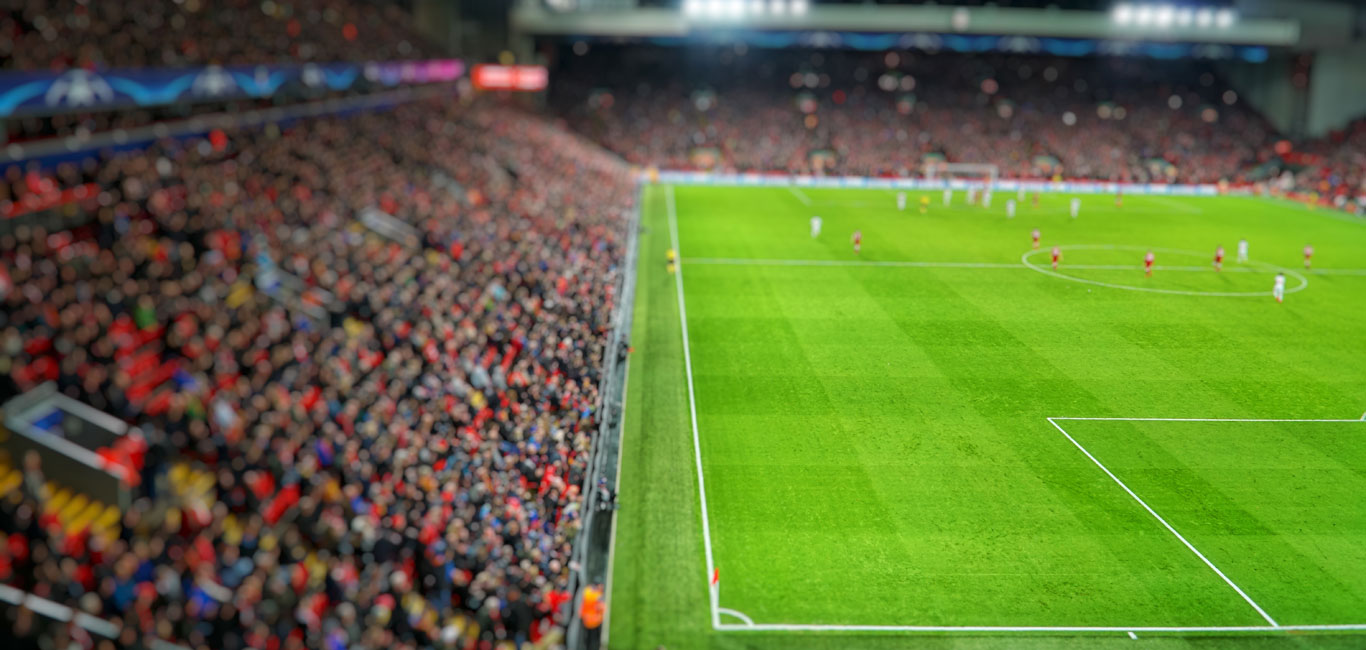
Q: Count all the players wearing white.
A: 10